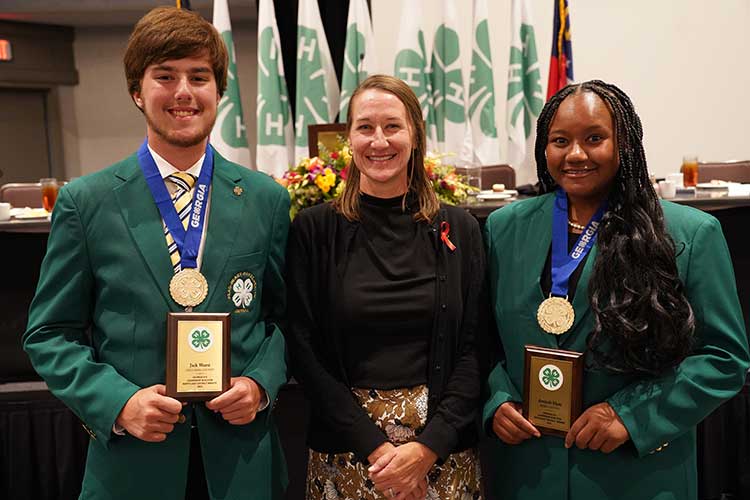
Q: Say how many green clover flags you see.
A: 8